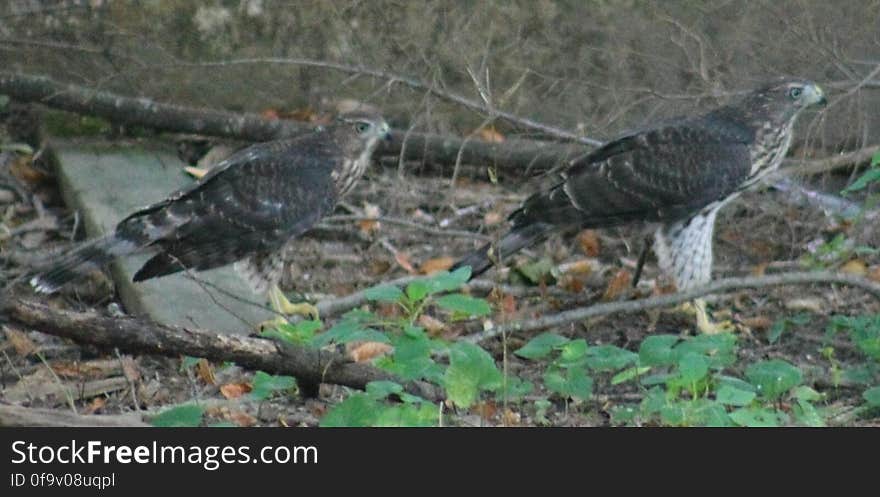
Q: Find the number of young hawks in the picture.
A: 2